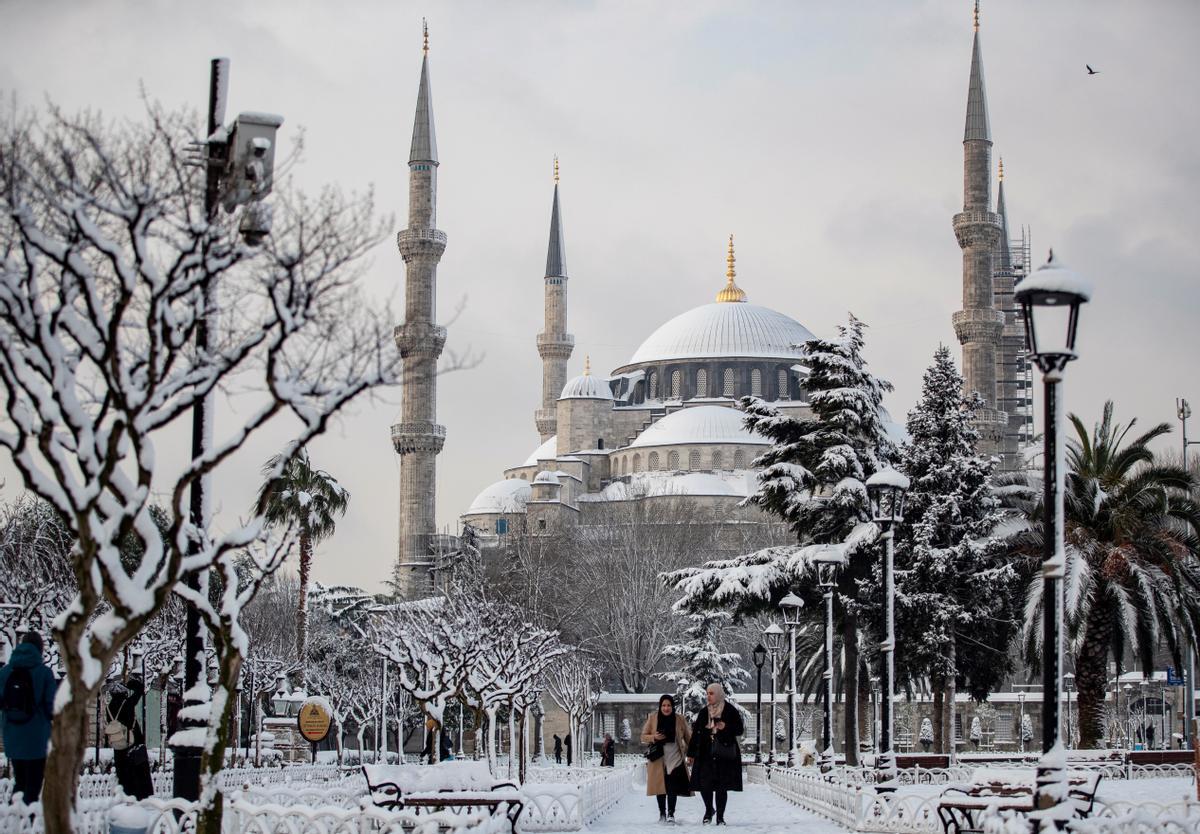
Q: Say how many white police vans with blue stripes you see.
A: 0